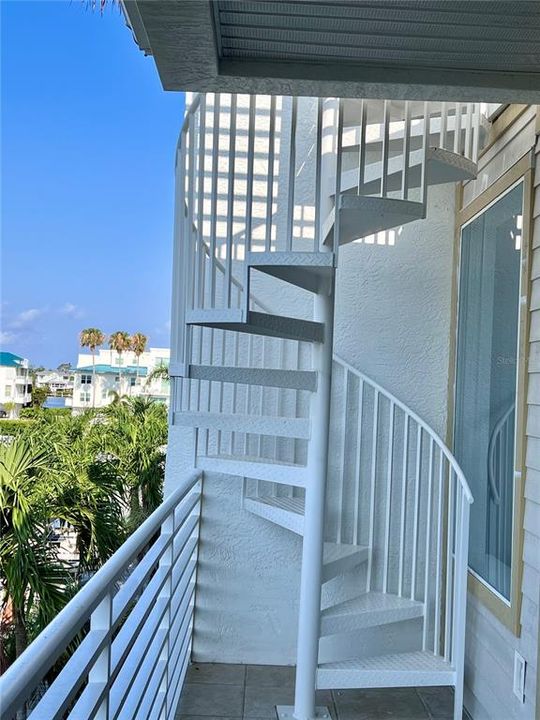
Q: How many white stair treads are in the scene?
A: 12